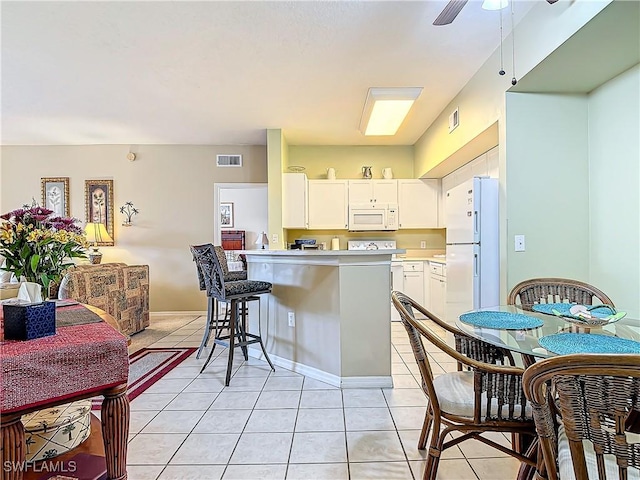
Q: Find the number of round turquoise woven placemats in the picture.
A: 3